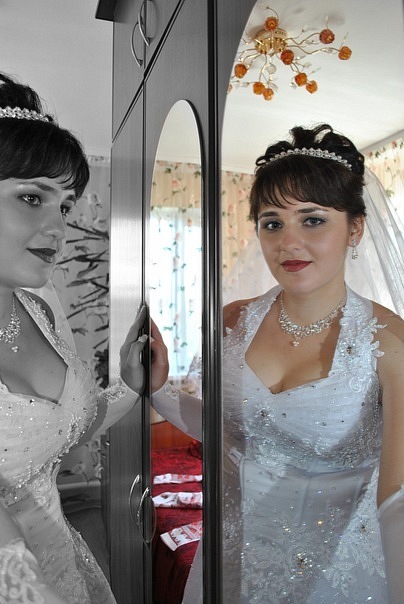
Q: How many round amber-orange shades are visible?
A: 9